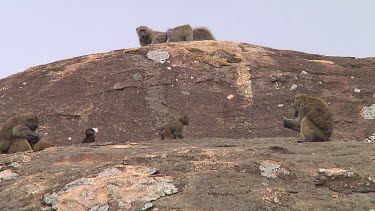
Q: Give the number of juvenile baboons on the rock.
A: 2